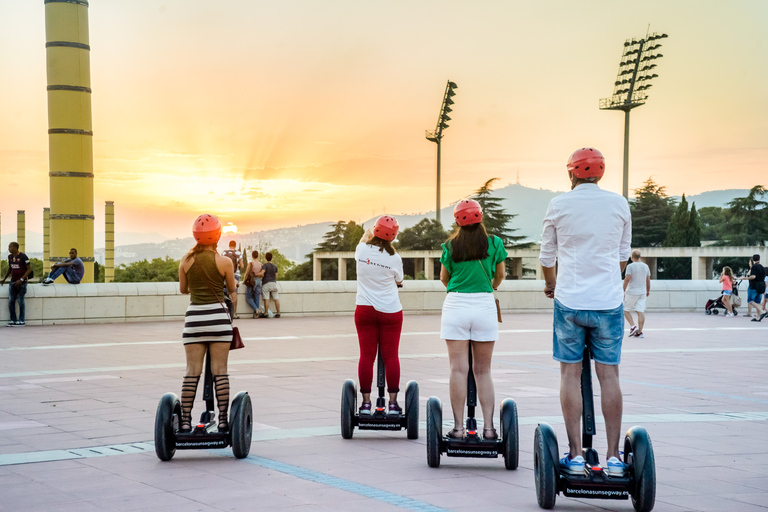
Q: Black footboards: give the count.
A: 4